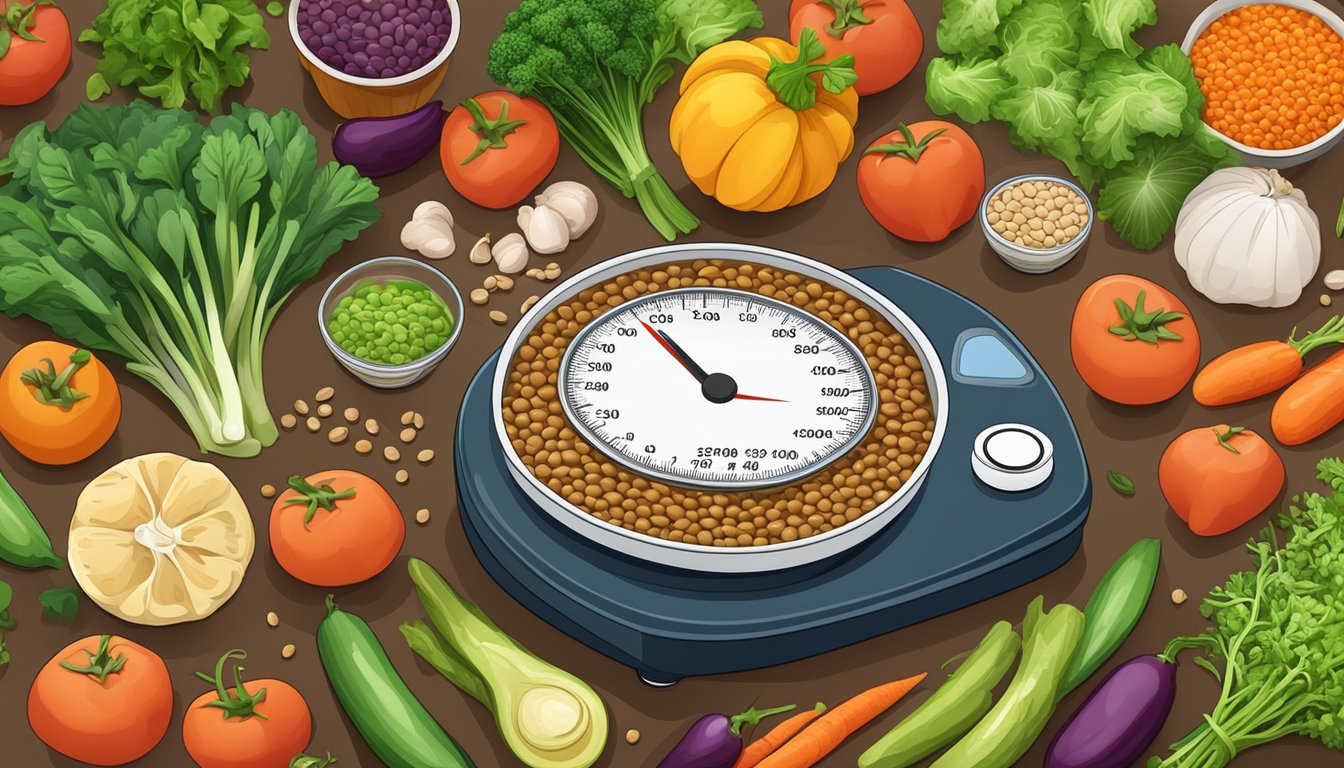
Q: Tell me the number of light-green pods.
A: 2